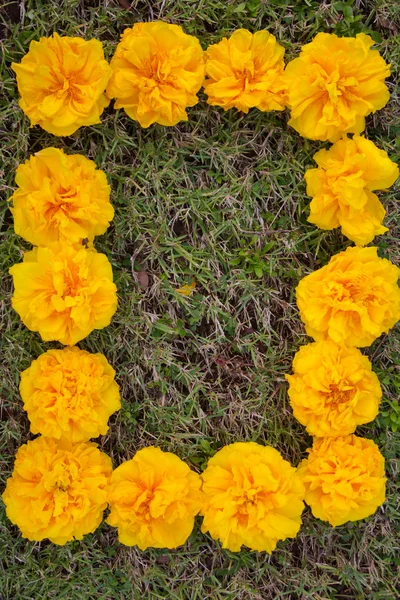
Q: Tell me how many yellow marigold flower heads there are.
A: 14